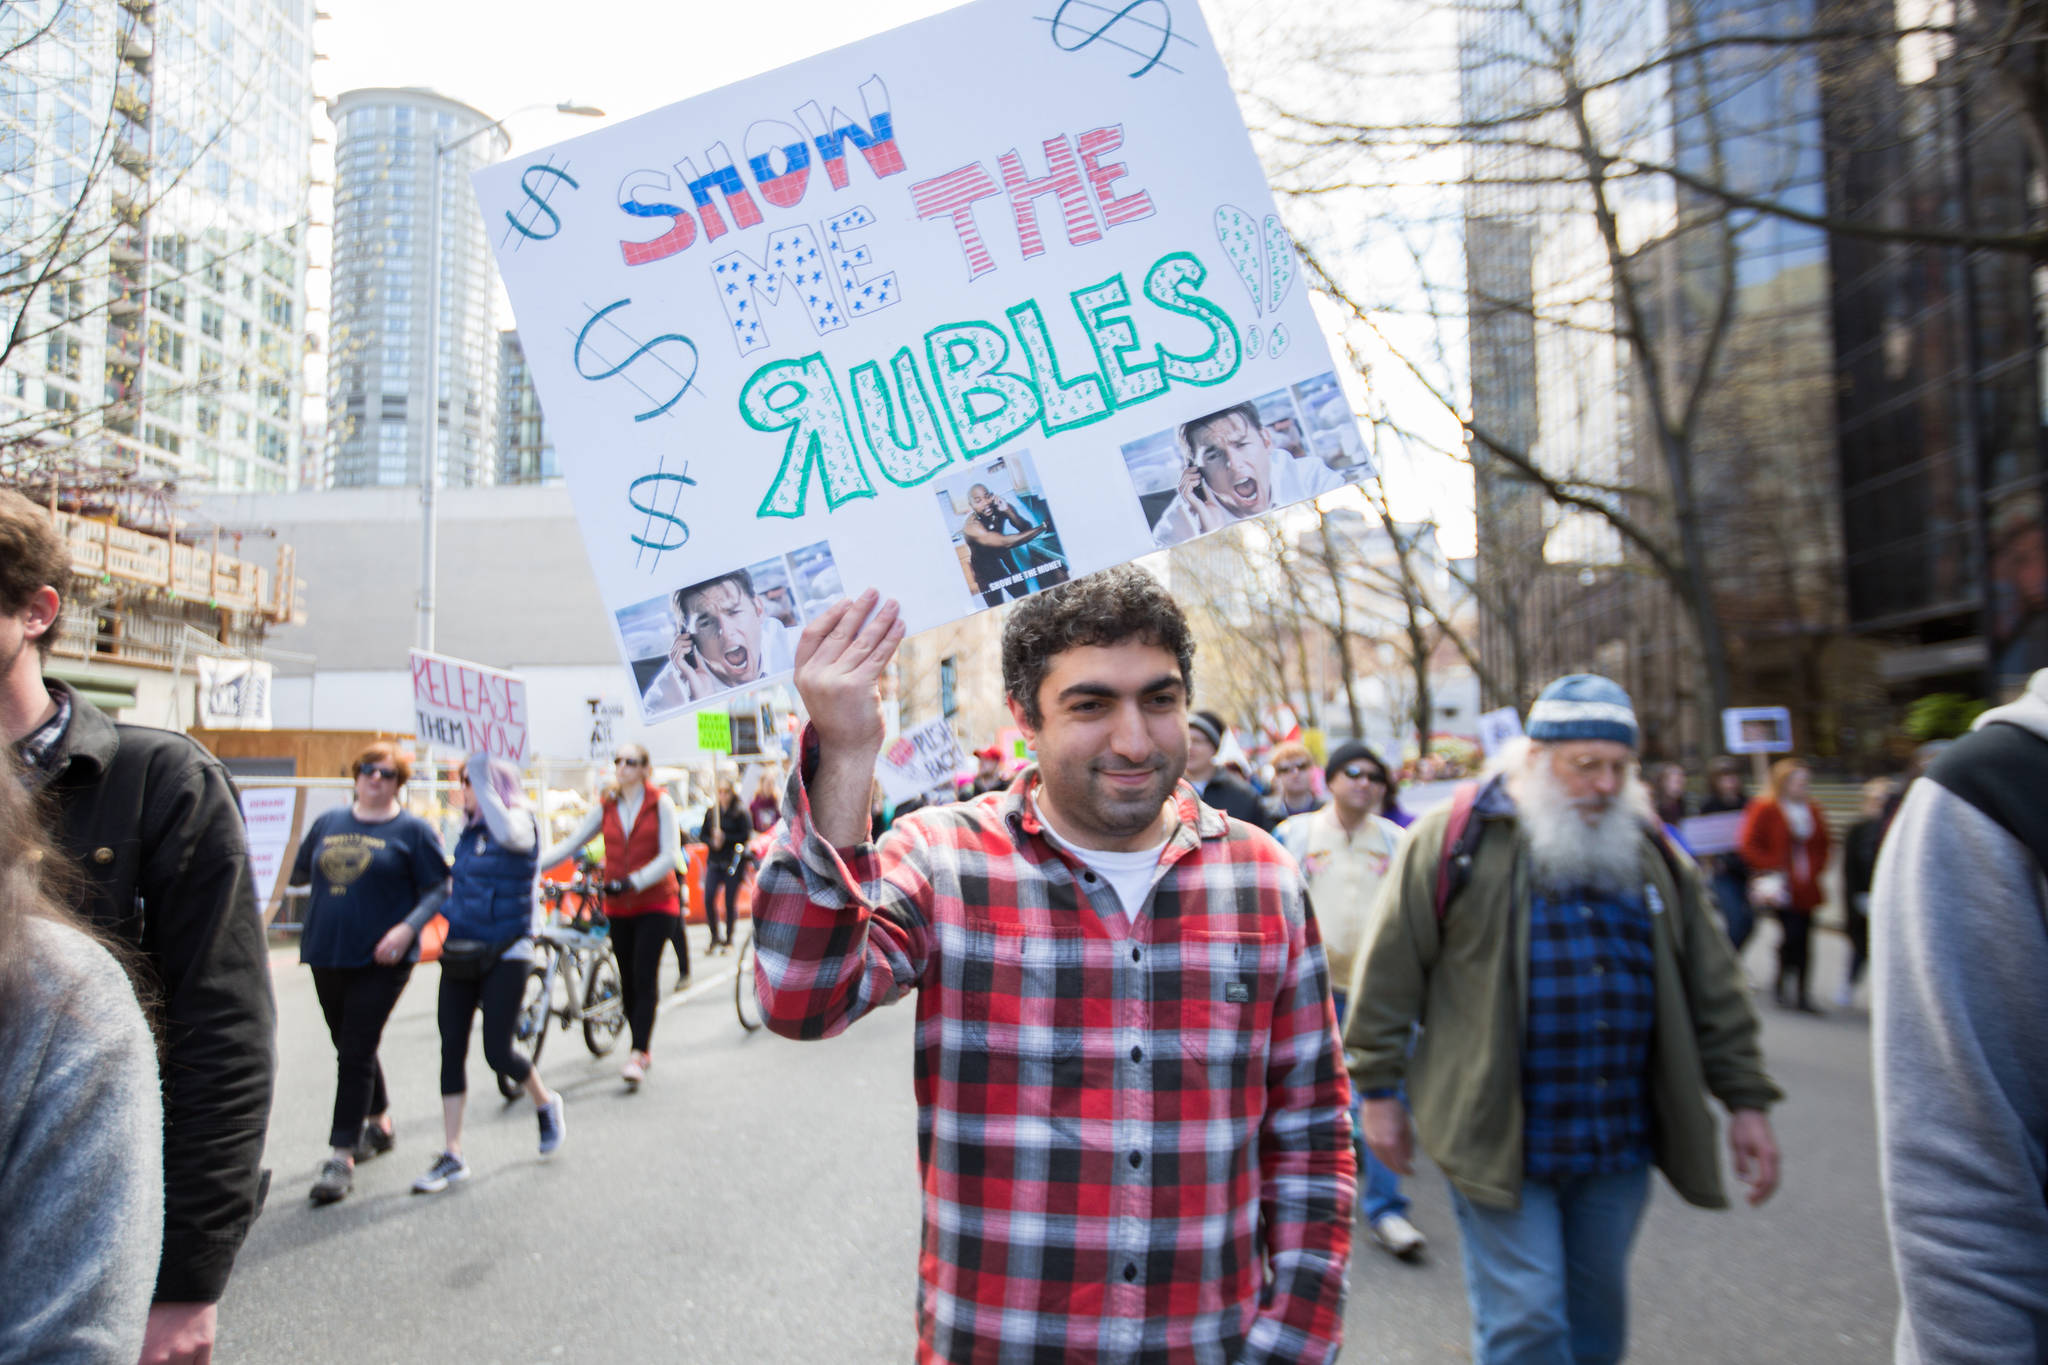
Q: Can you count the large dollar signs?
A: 4